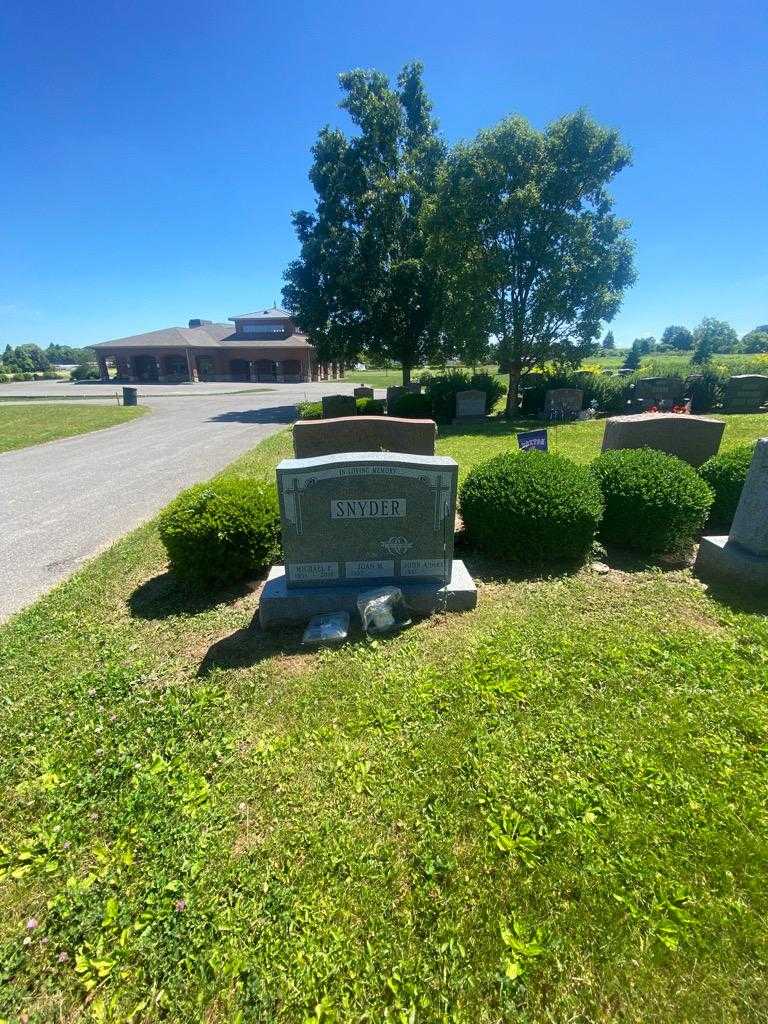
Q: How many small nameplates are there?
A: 3